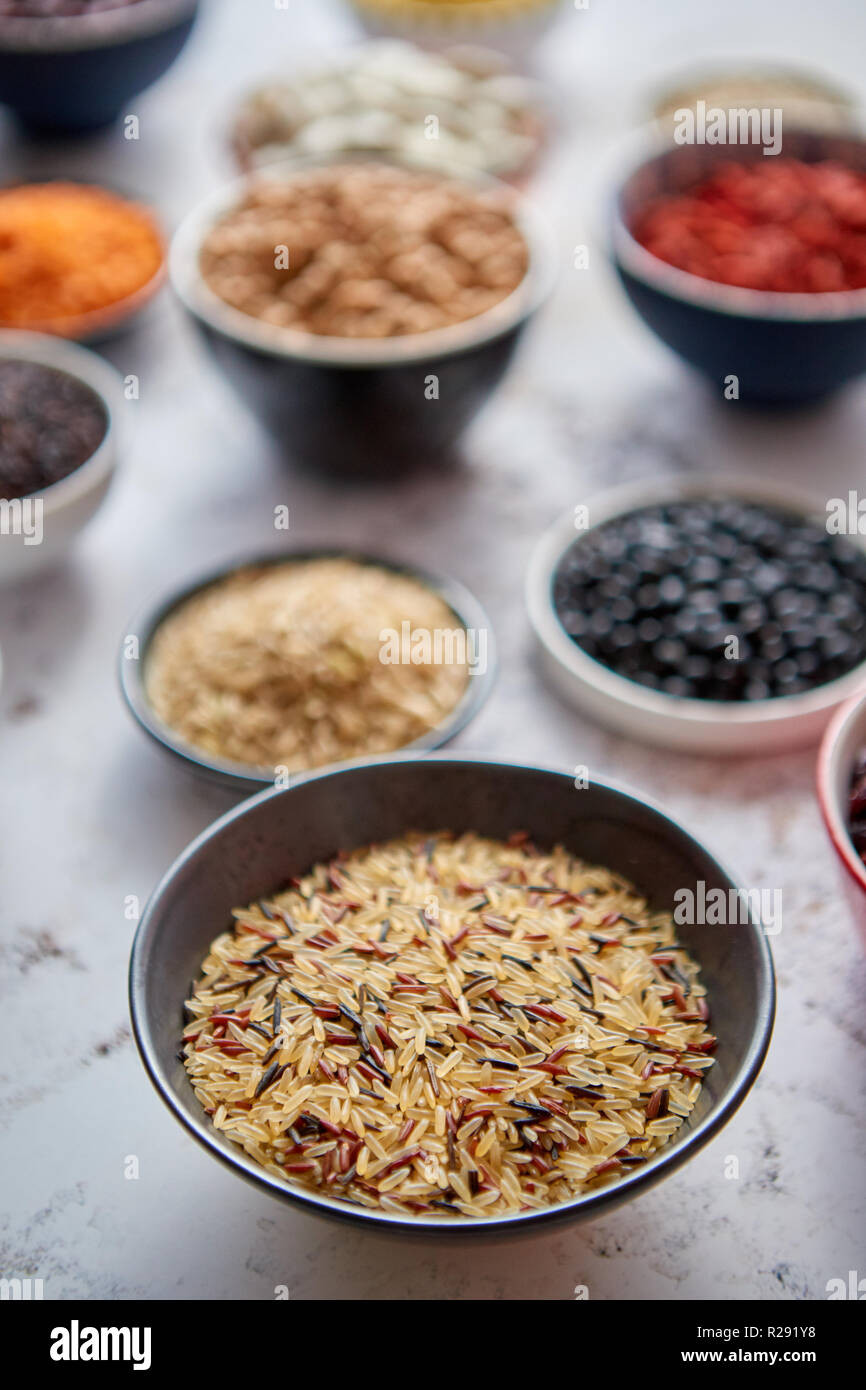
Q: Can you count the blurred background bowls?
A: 11